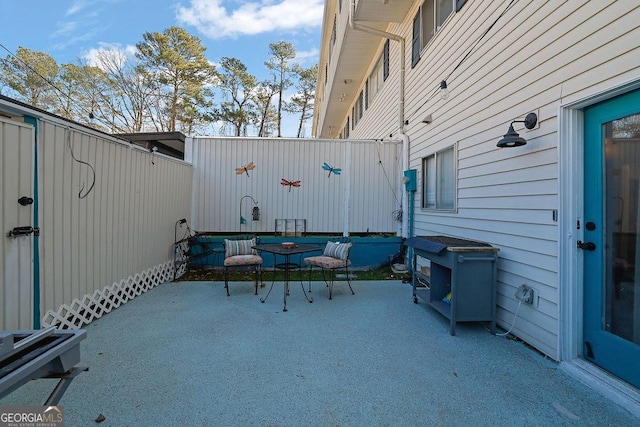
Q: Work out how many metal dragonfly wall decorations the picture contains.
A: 3